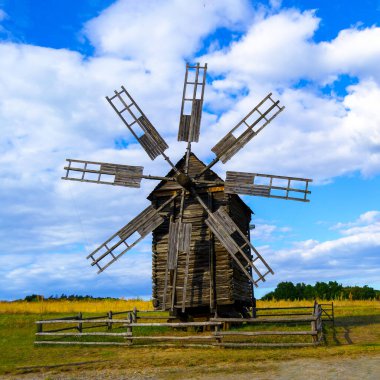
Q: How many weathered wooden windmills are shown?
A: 1